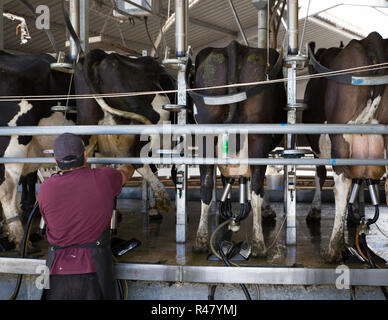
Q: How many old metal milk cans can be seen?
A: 0